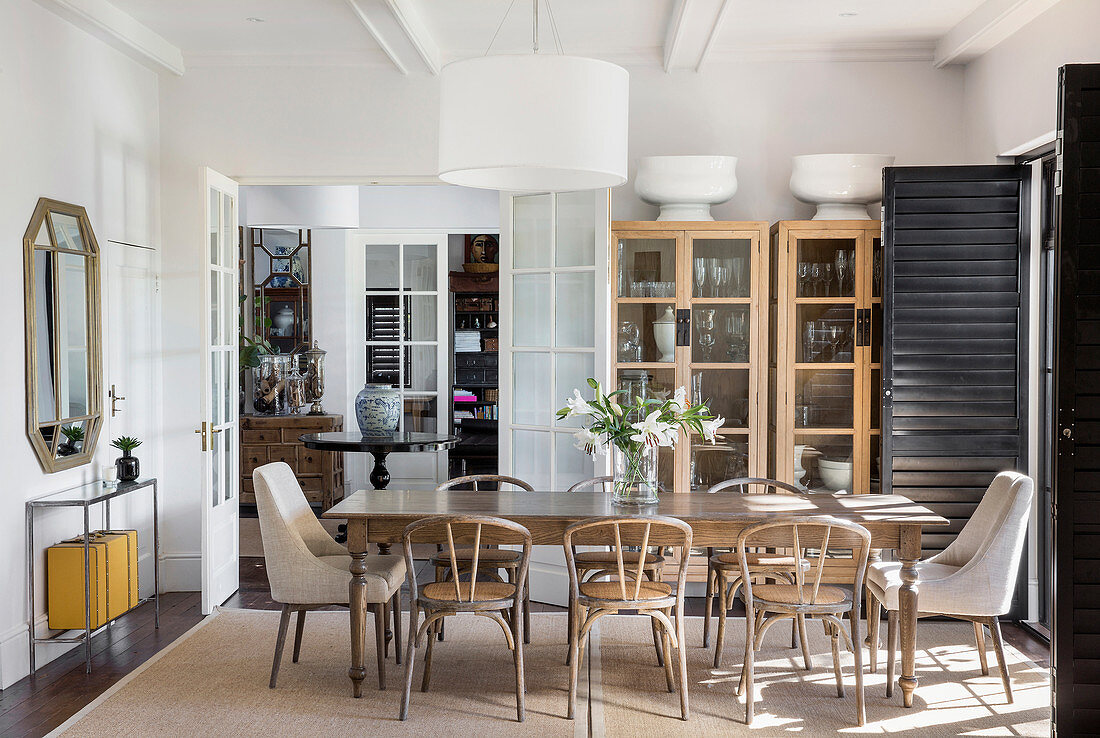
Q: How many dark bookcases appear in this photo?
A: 1